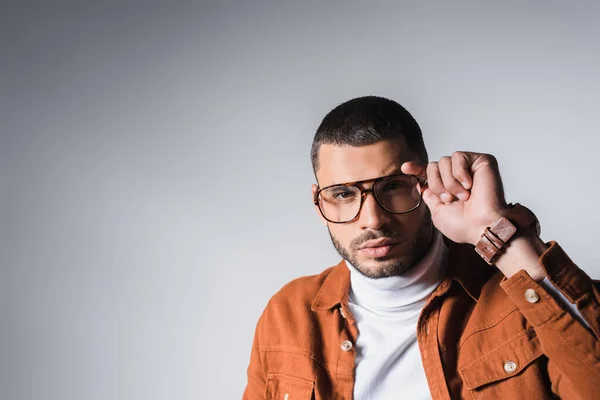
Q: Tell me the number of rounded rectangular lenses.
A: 2